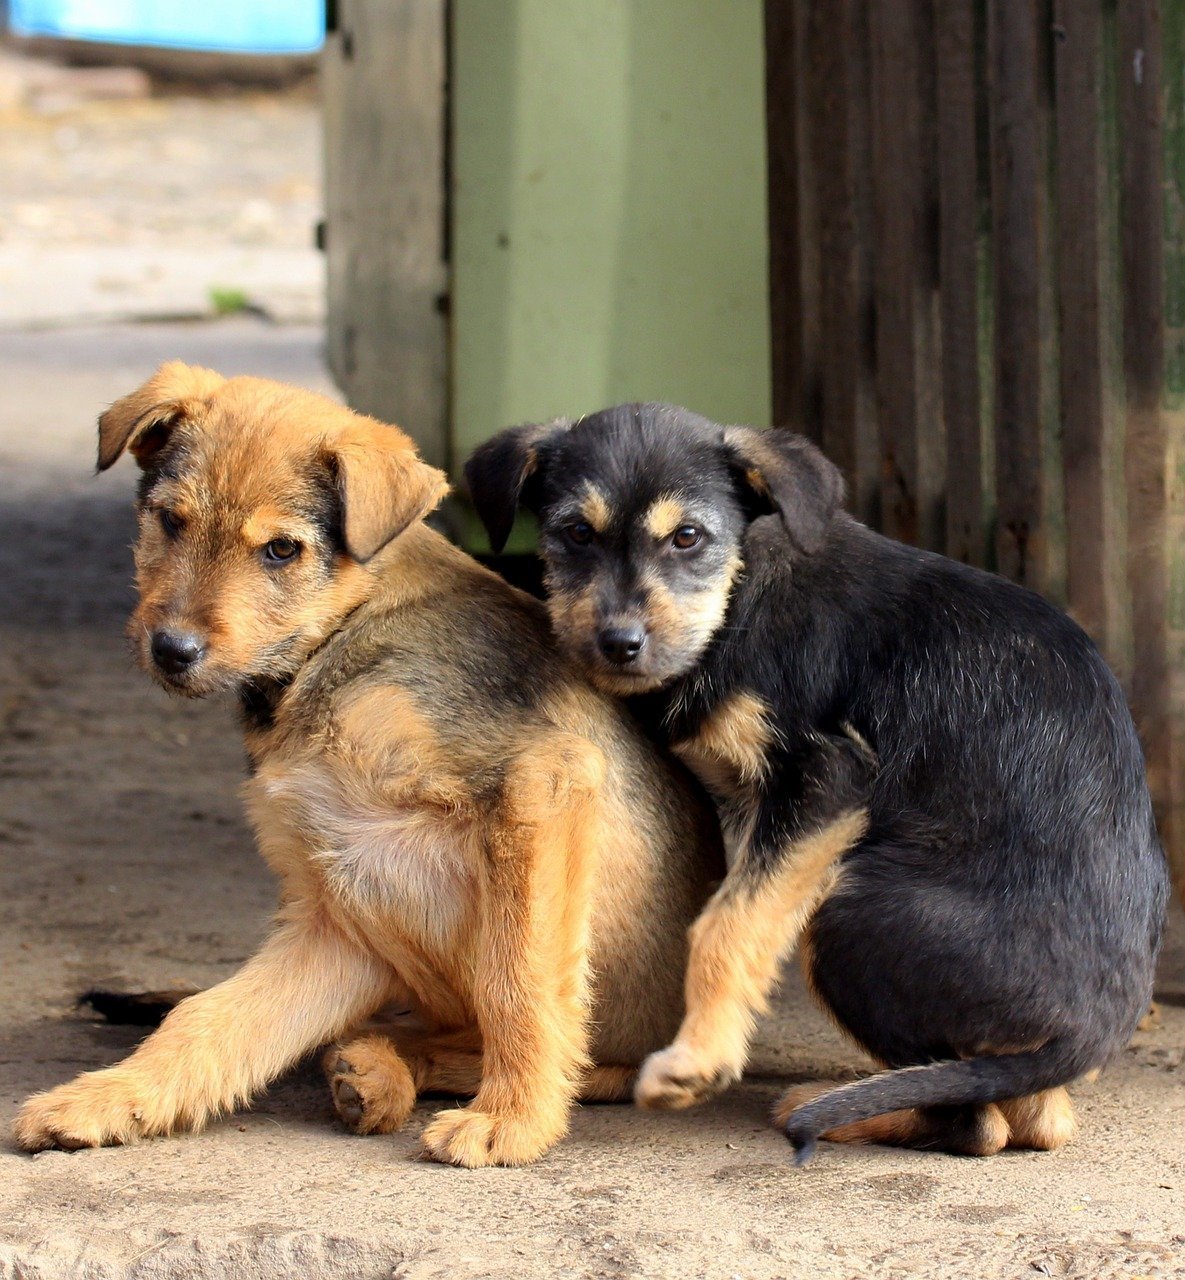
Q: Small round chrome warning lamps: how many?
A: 0